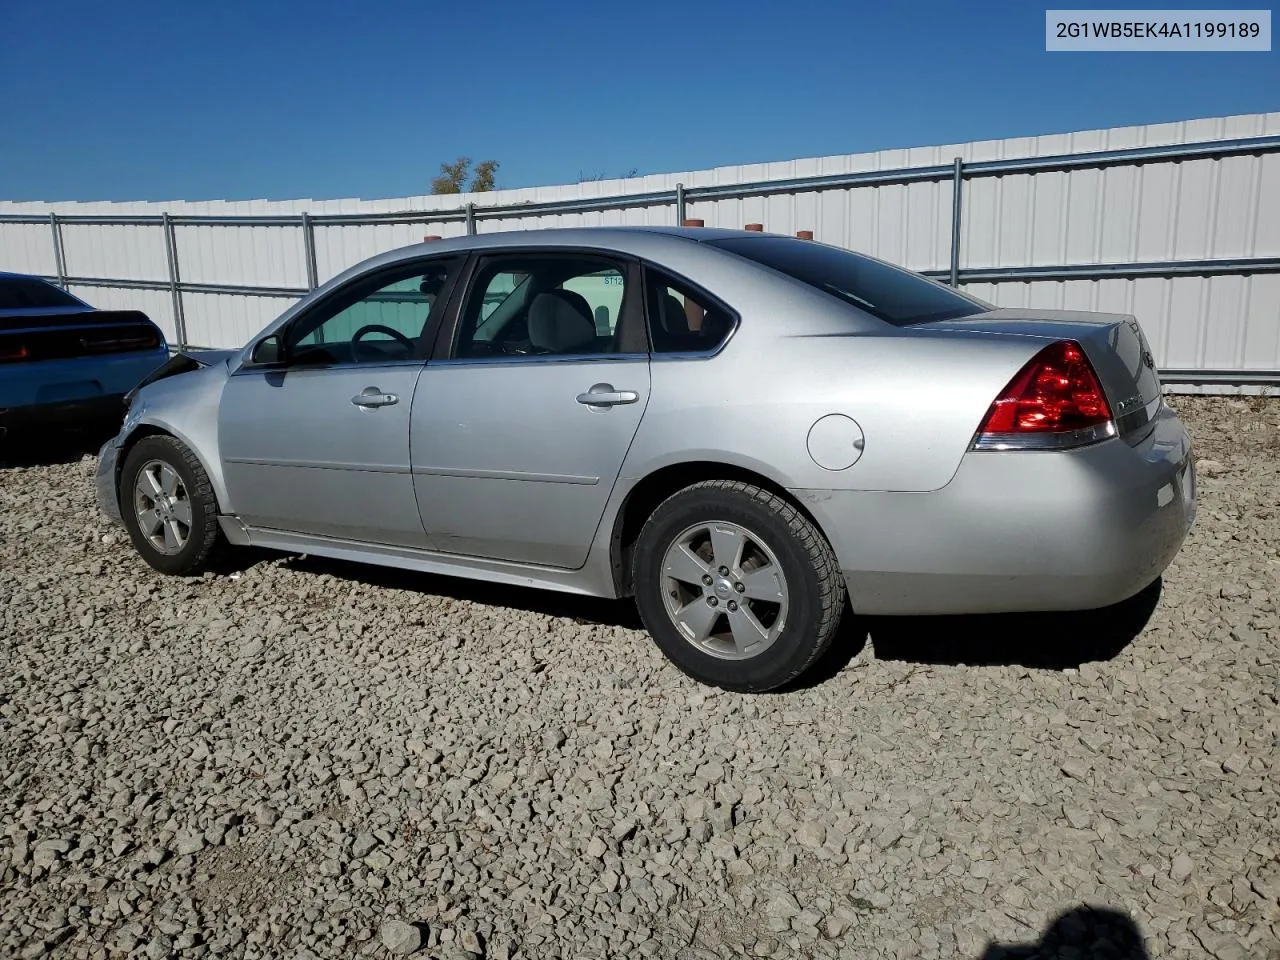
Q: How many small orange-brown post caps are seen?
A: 4